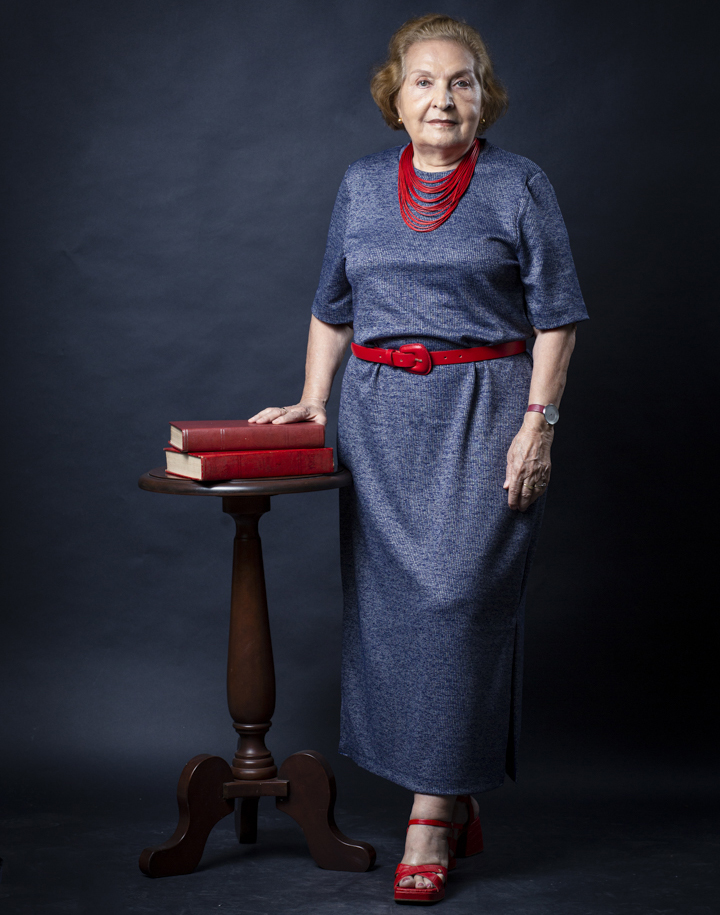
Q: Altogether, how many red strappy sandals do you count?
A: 2